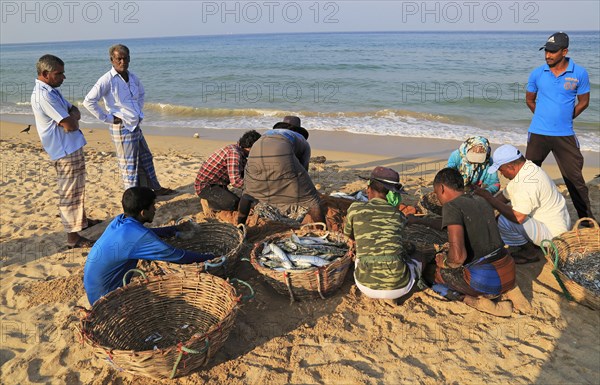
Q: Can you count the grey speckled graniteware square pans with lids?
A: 0